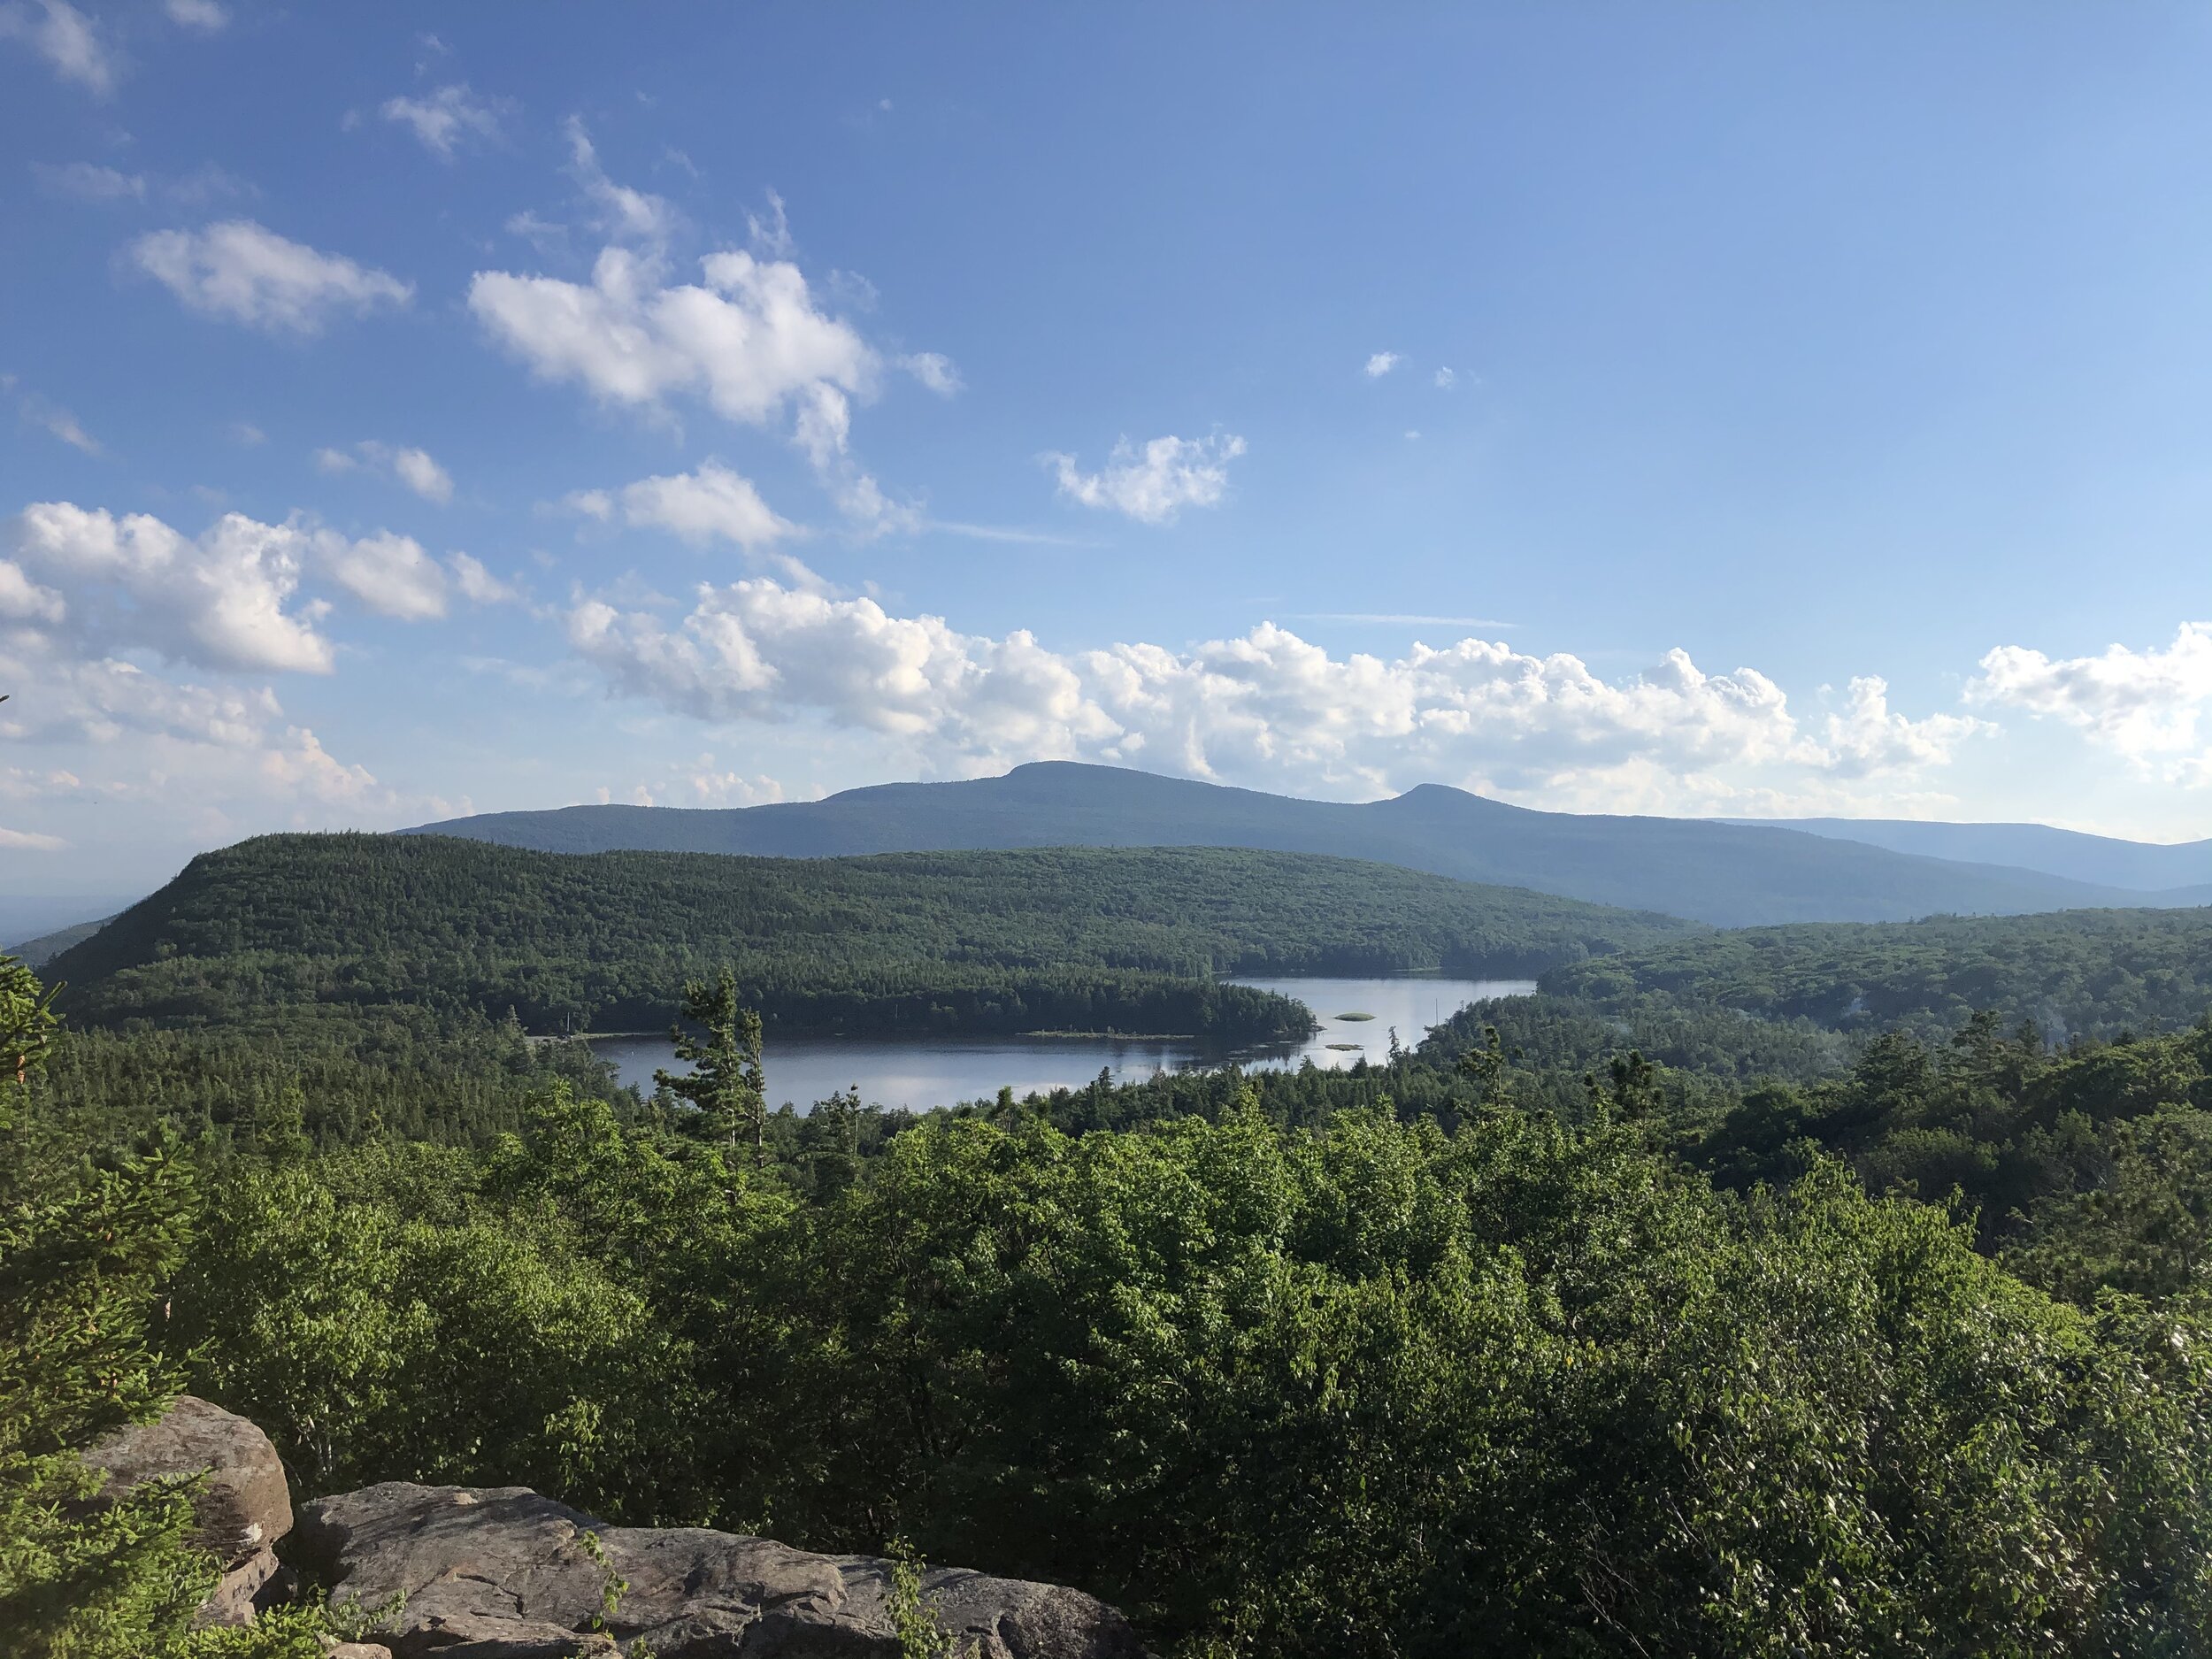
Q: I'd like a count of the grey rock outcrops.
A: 2